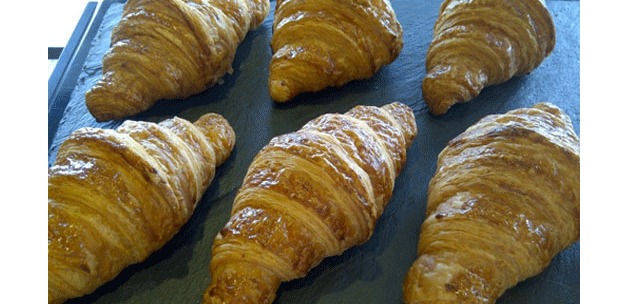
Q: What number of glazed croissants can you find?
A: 6